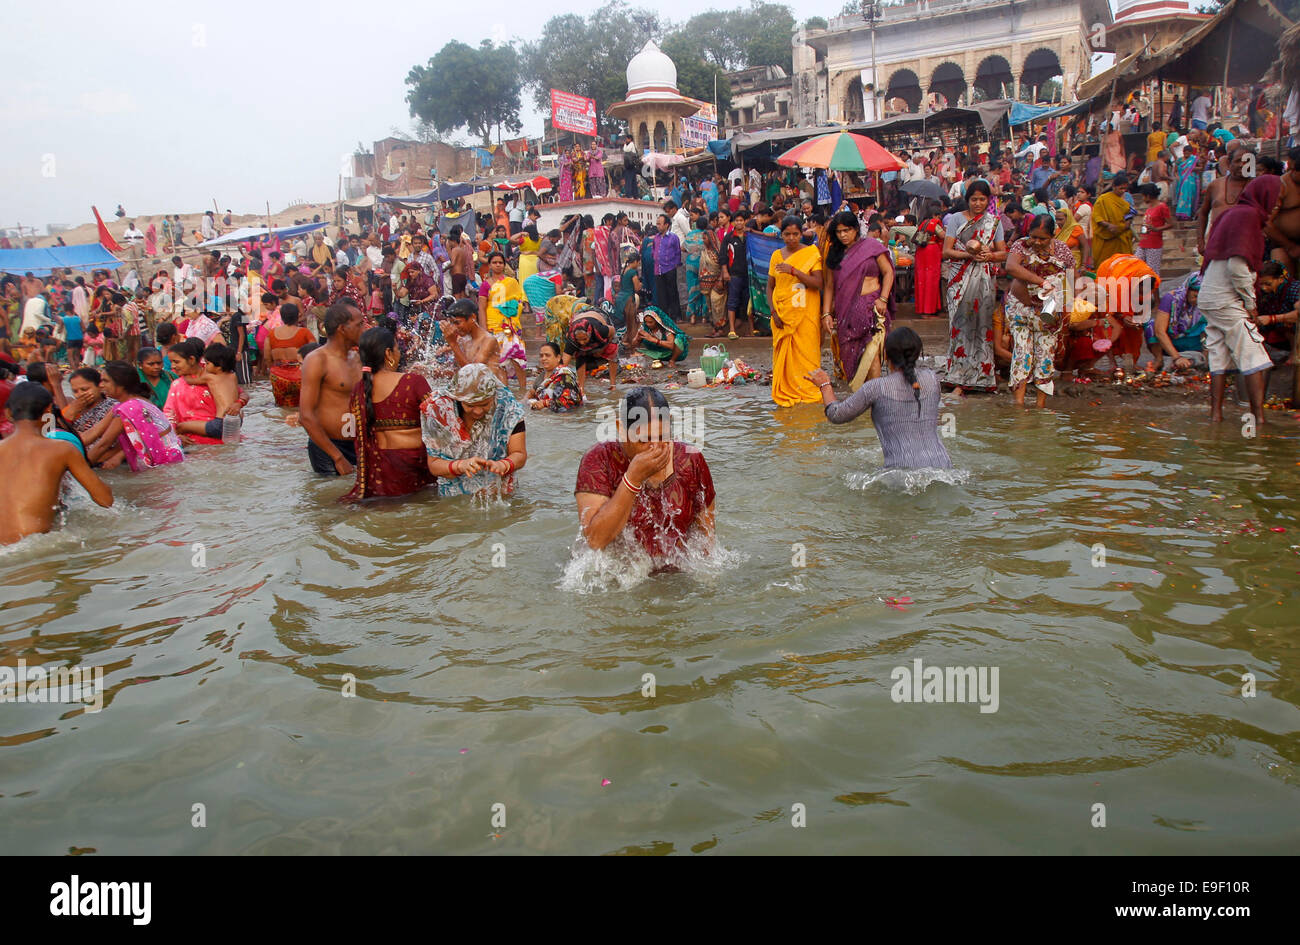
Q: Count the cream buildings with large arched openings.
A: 1